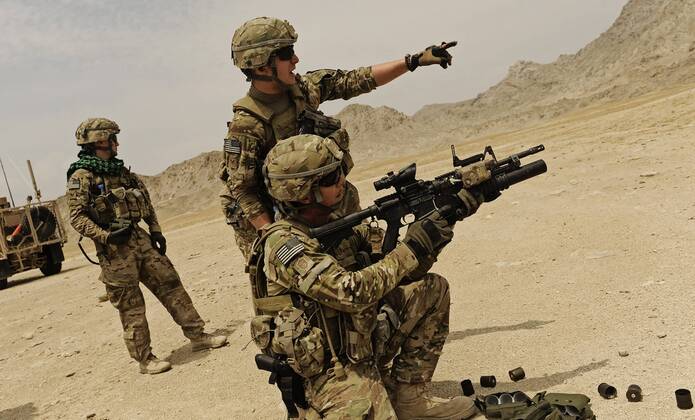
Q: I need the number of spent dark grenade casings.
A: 6